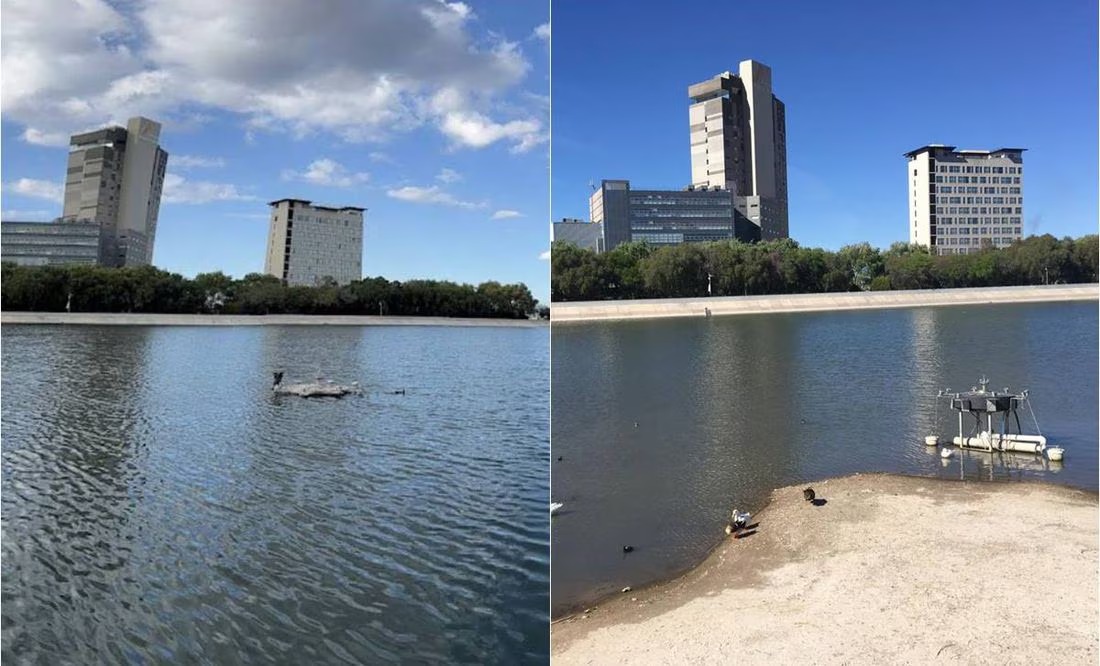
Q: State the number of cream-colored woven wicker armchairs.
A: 0